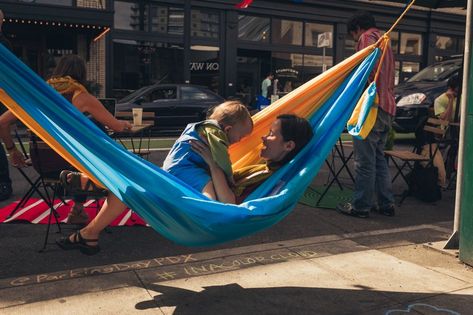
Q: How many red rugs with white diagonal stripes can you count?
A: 1